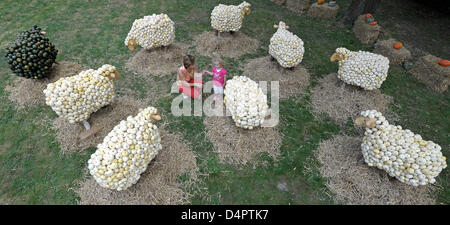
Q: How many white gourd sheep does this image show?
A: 8